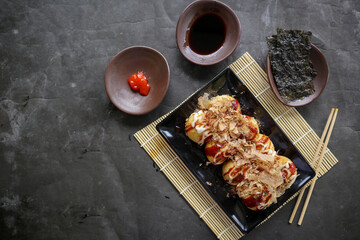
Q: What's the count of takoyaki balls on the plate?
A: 8